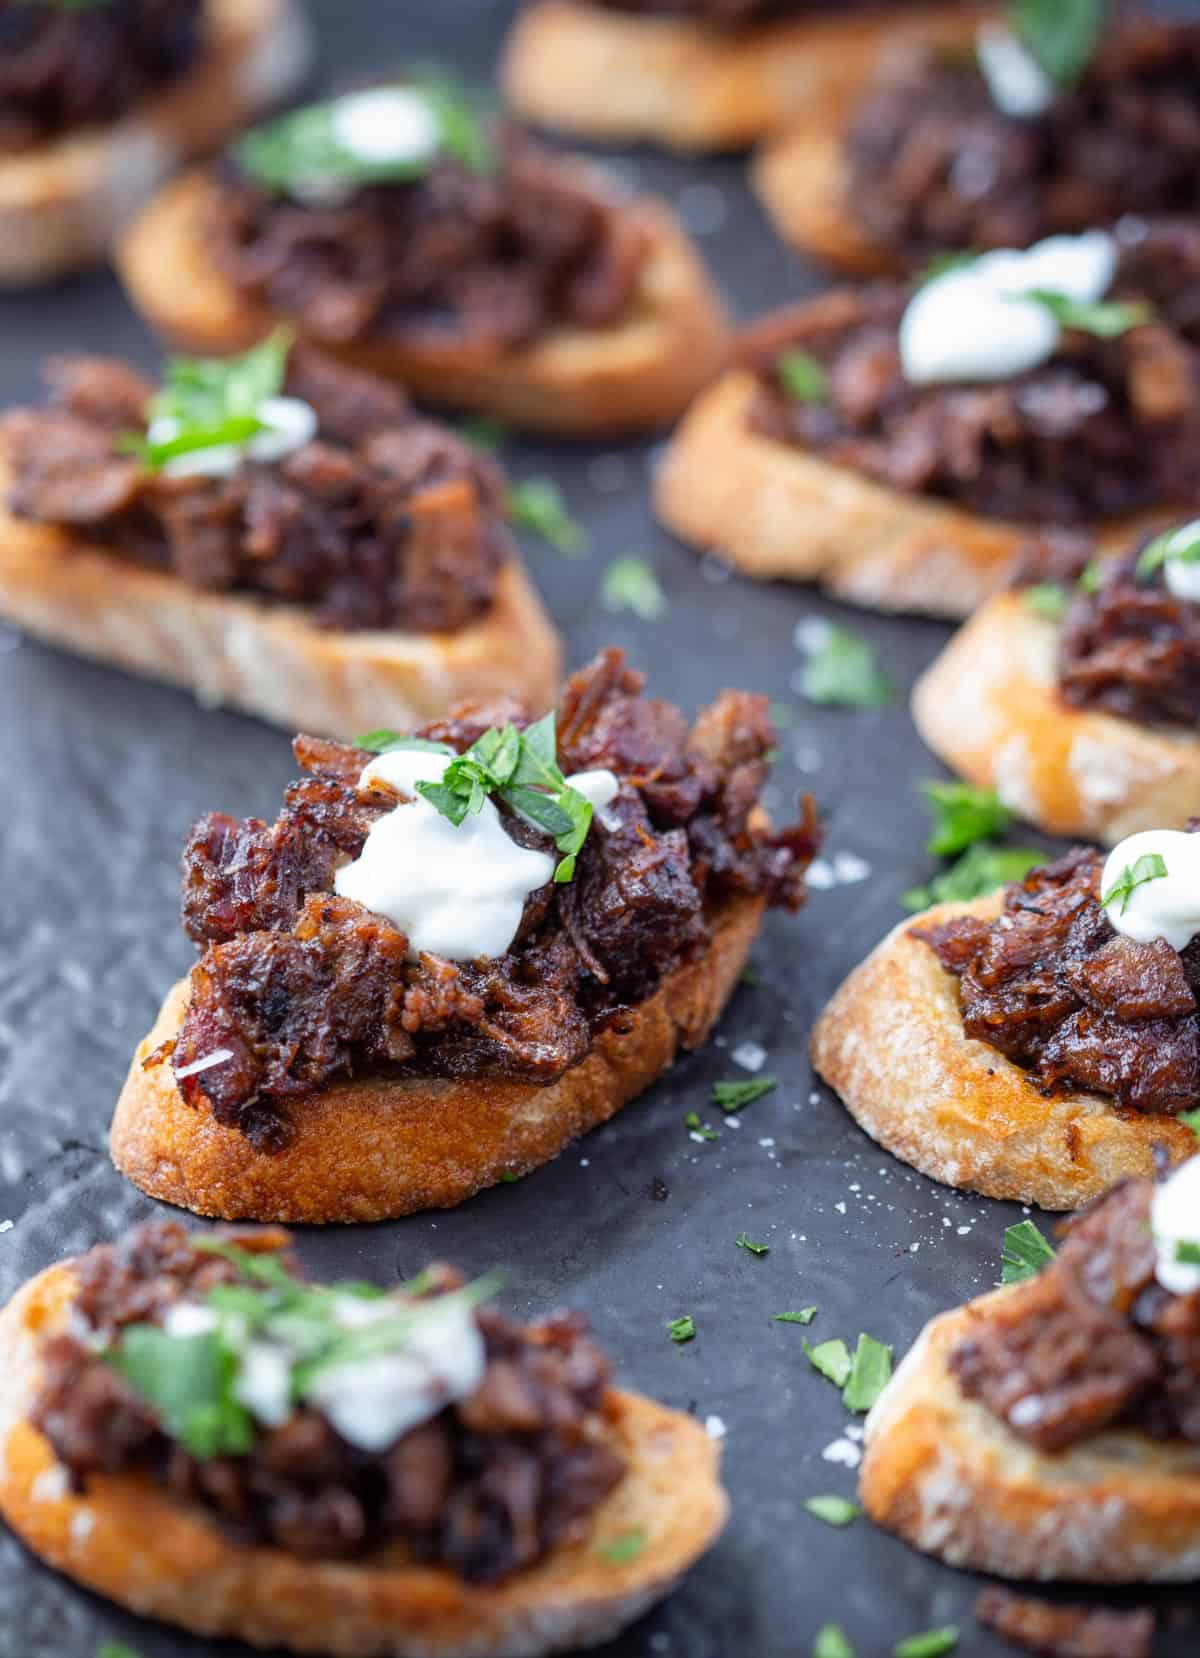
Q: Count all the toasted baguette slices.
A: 11